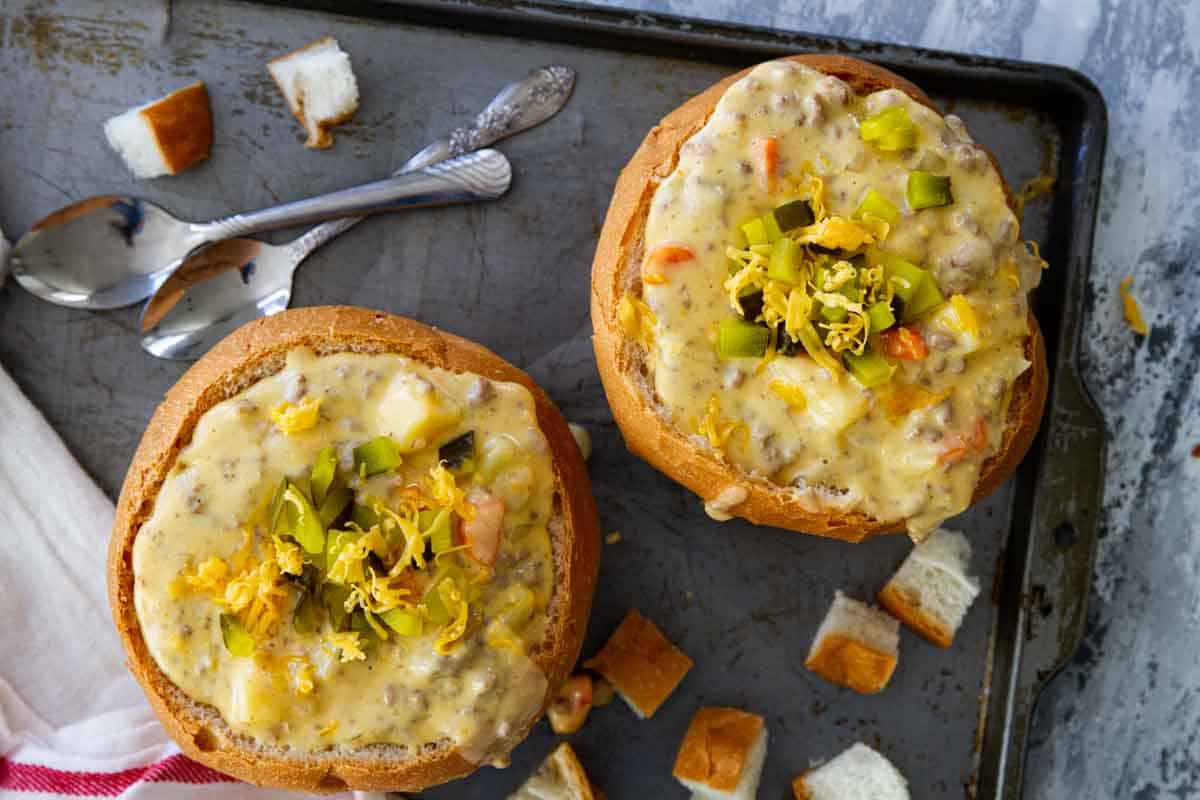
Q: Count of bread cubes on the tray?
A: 8